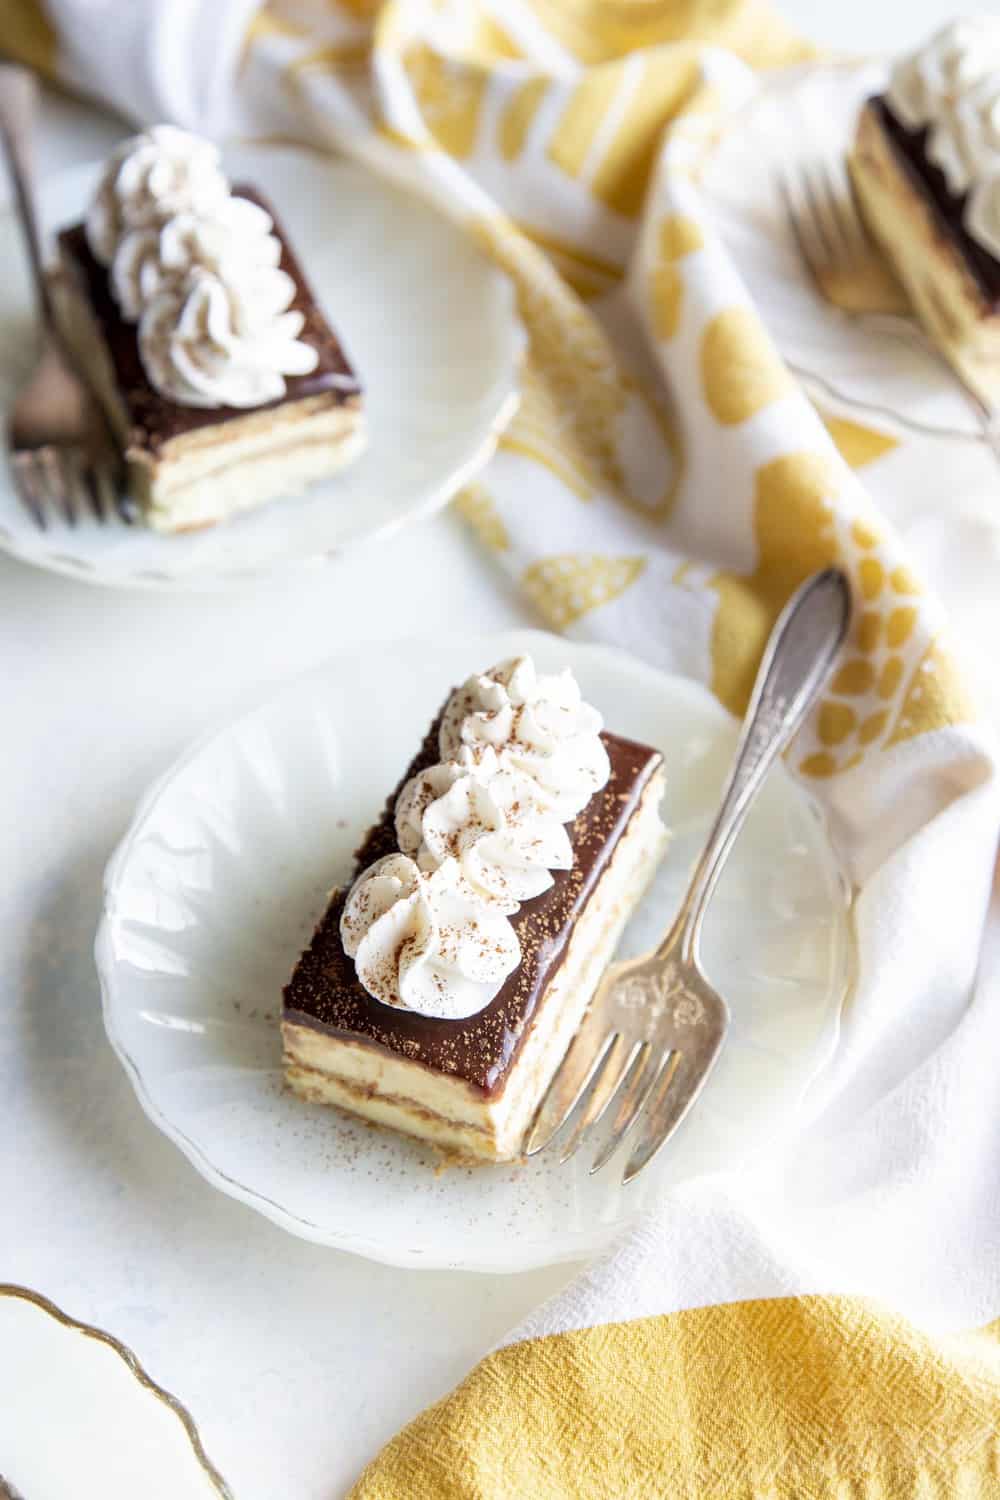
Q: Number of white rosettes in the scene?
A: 9